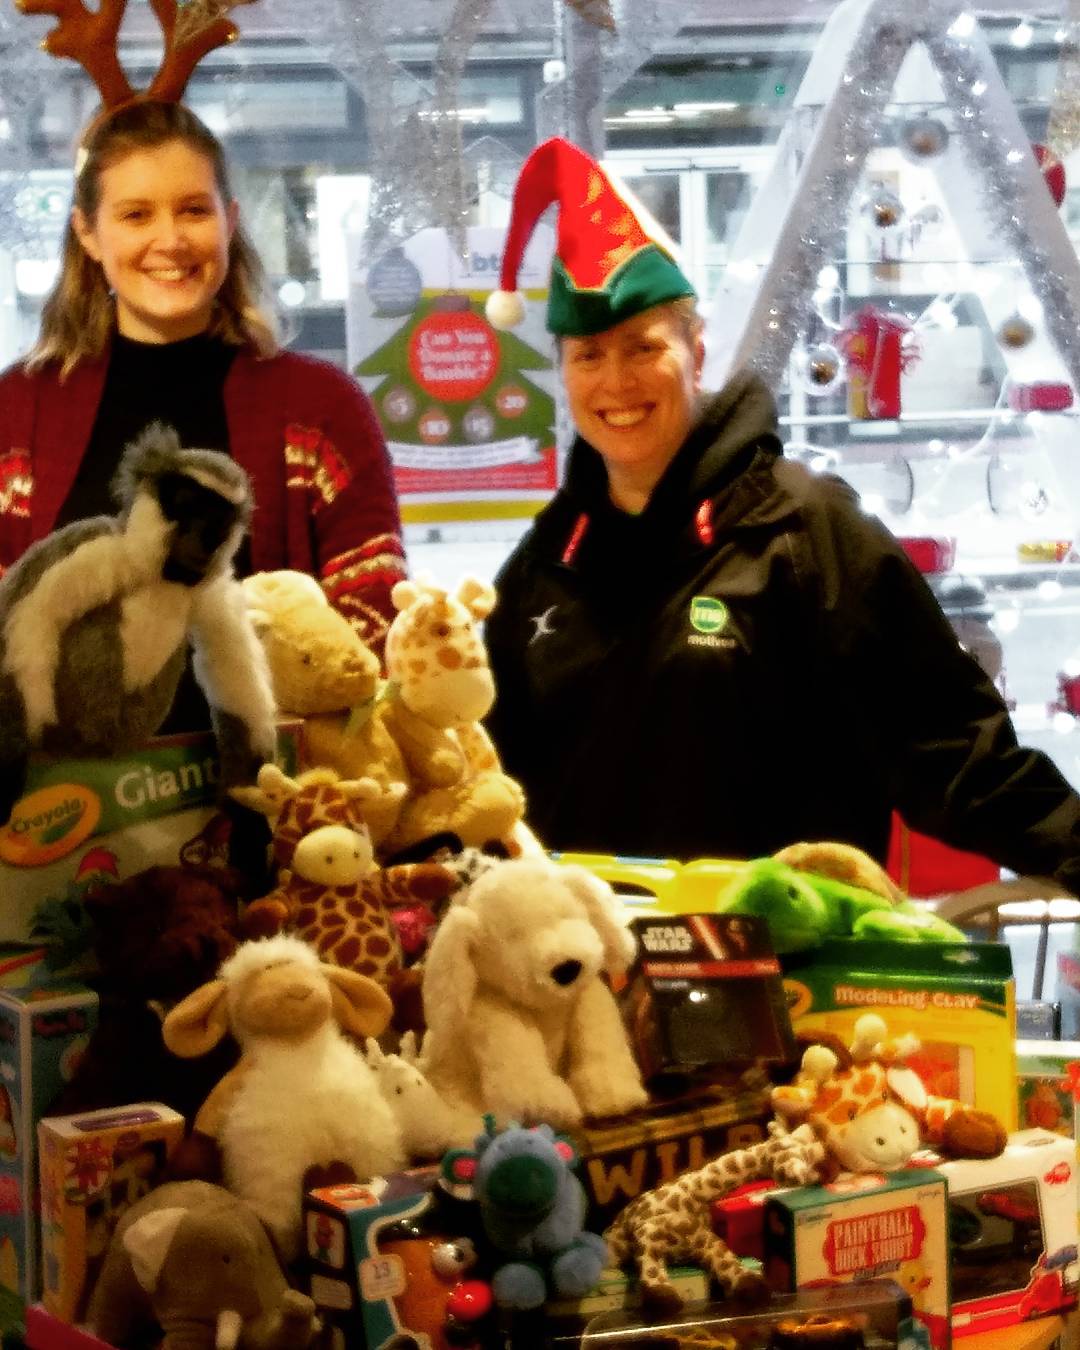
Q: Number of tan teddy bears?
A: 1